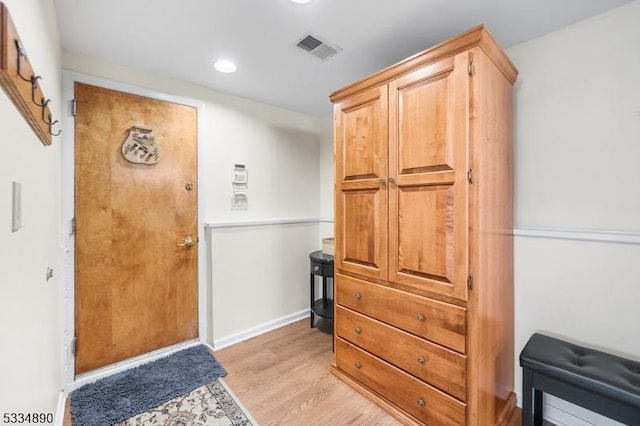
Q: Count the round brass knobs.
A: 8